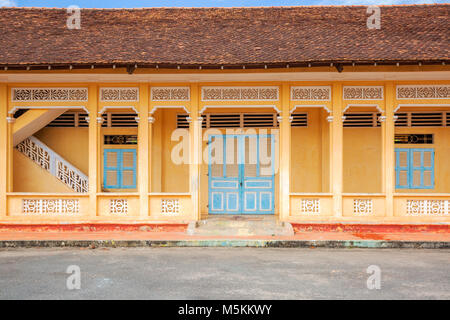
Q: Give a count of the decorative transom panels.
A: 7